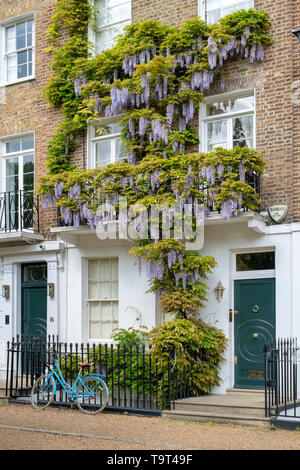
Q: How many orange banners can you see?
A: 0